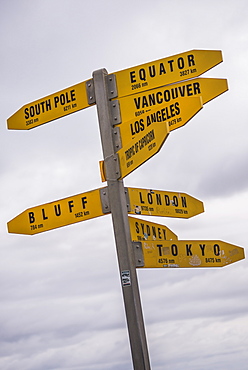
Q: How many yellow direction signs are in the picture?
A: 9